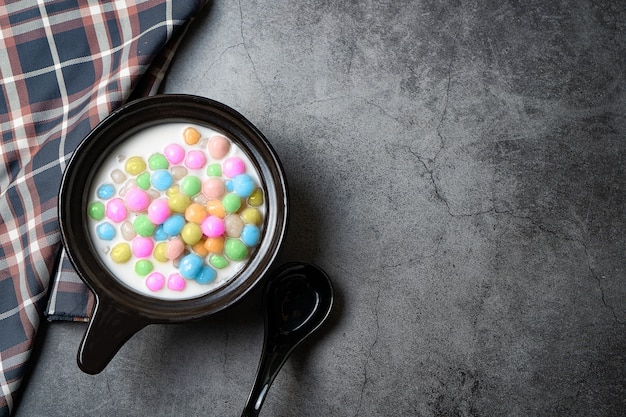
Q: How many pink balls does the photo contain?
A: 10